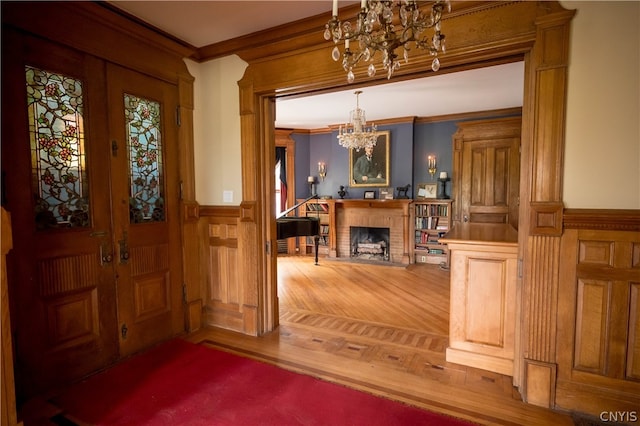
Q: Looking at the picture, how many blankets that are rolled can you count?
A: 0